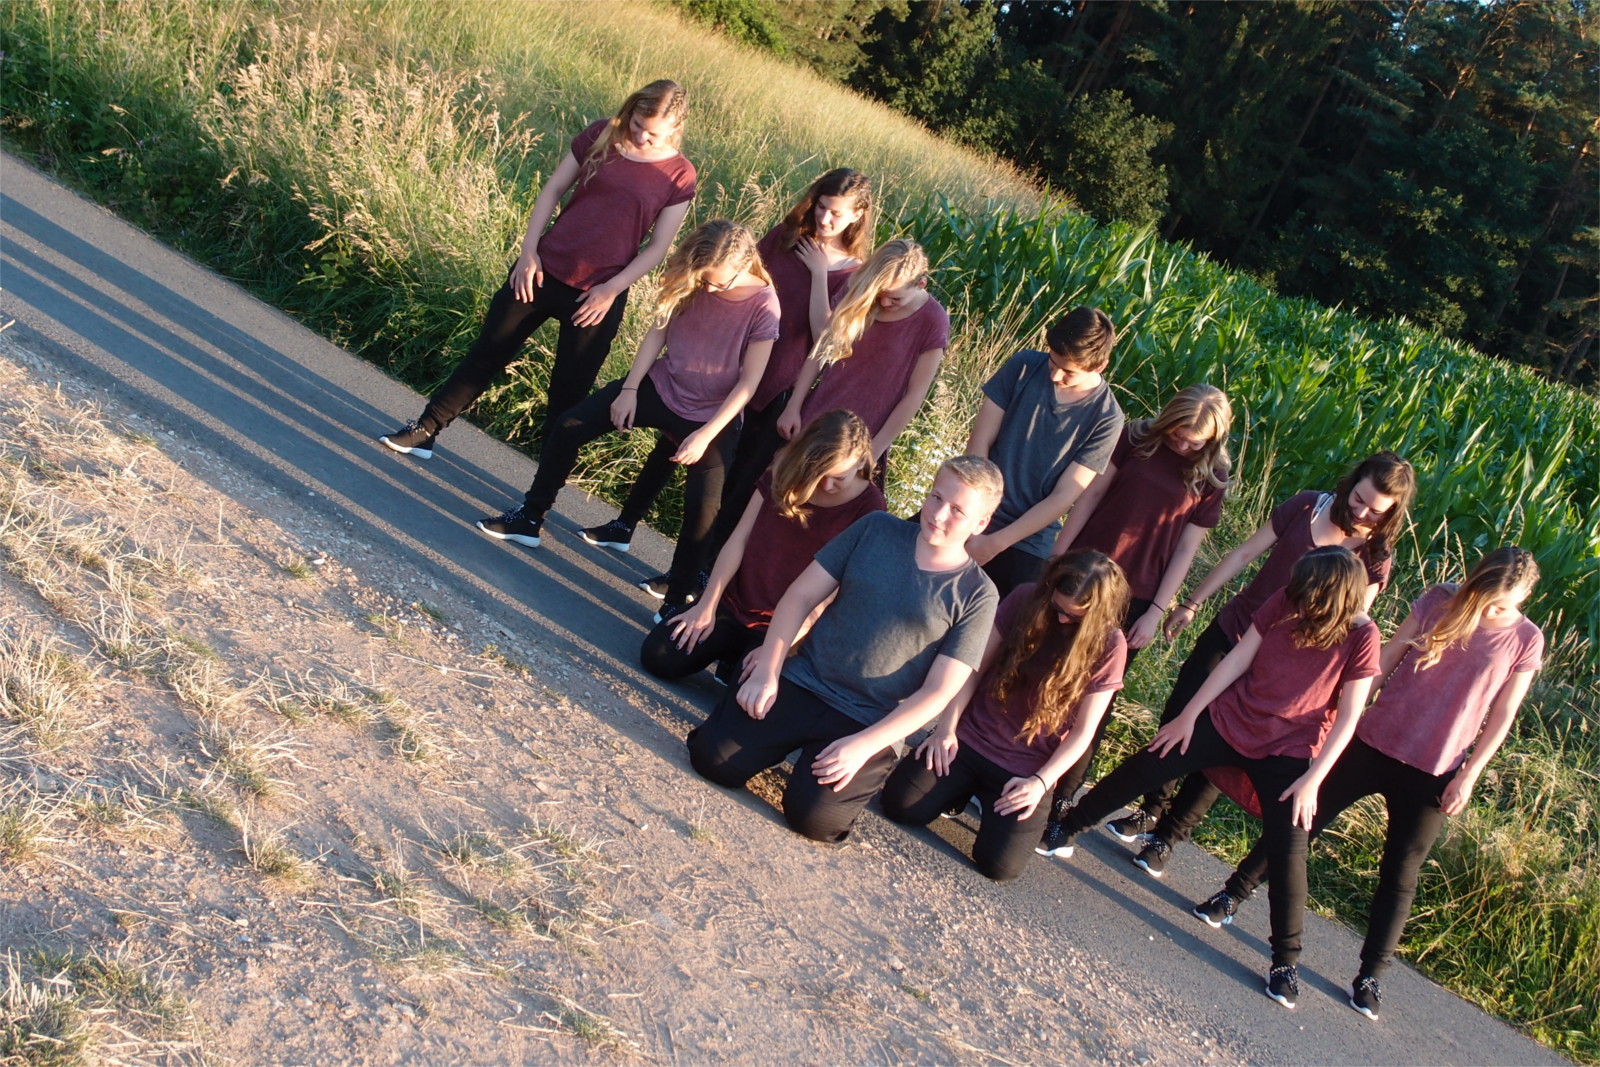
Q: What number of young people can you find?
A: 12